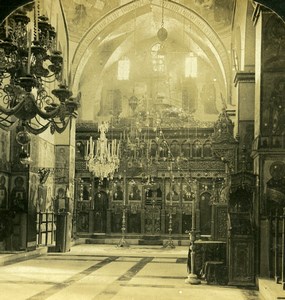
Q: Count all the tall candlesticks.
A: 3